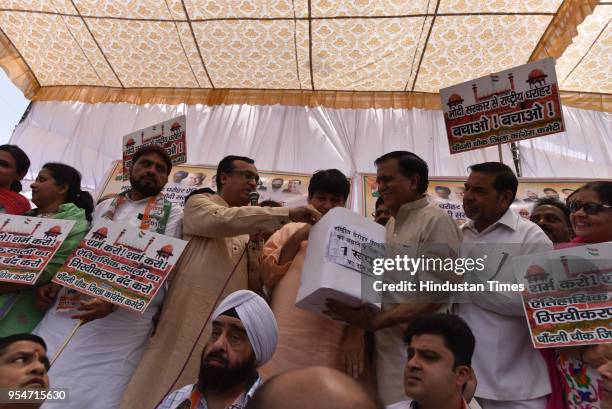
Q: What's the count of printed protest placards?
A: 5